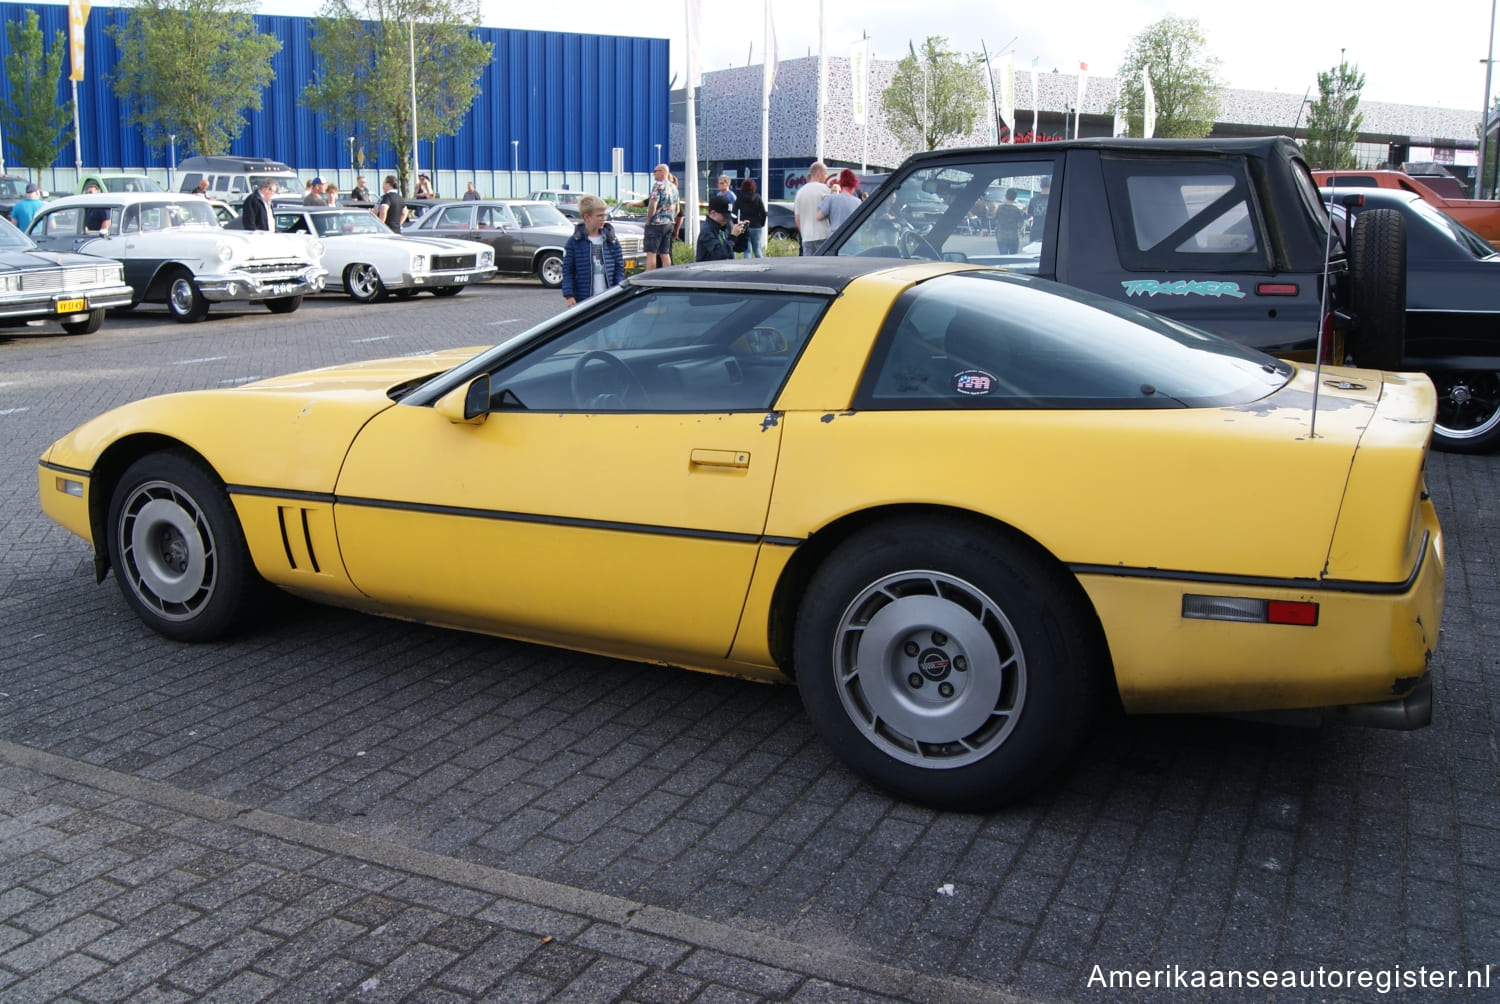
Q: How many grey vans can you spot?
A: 1